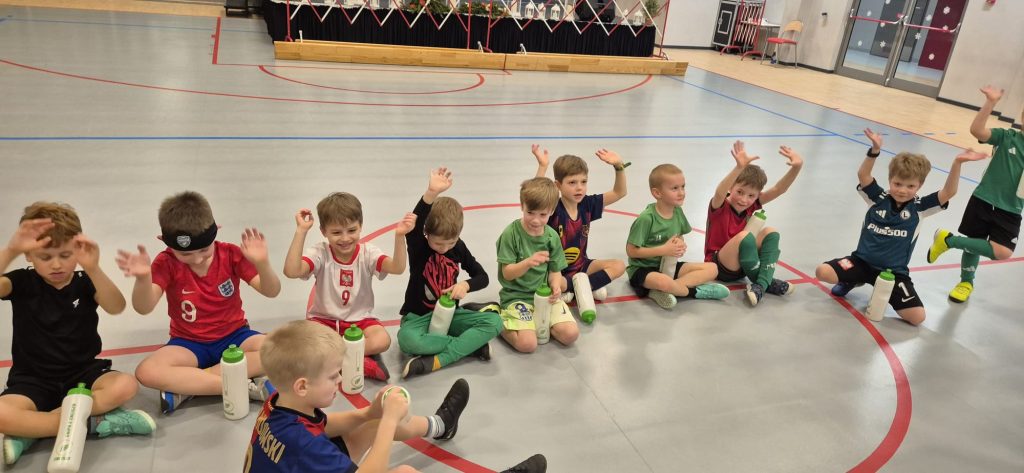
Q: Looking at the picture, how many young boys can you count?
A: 11